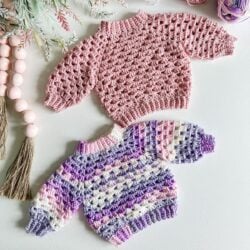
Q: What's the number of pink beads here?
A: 13